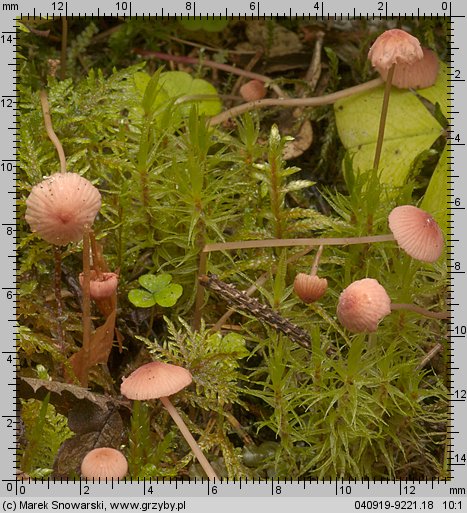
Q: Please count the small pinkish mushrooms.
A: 10